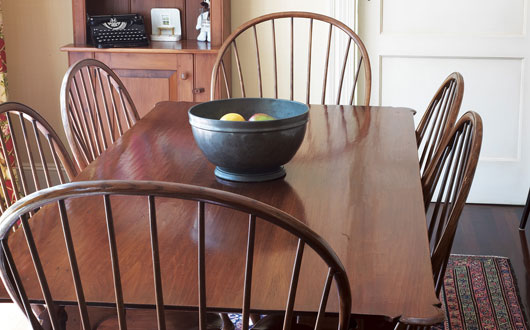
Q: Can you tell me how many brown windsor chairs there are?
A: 6